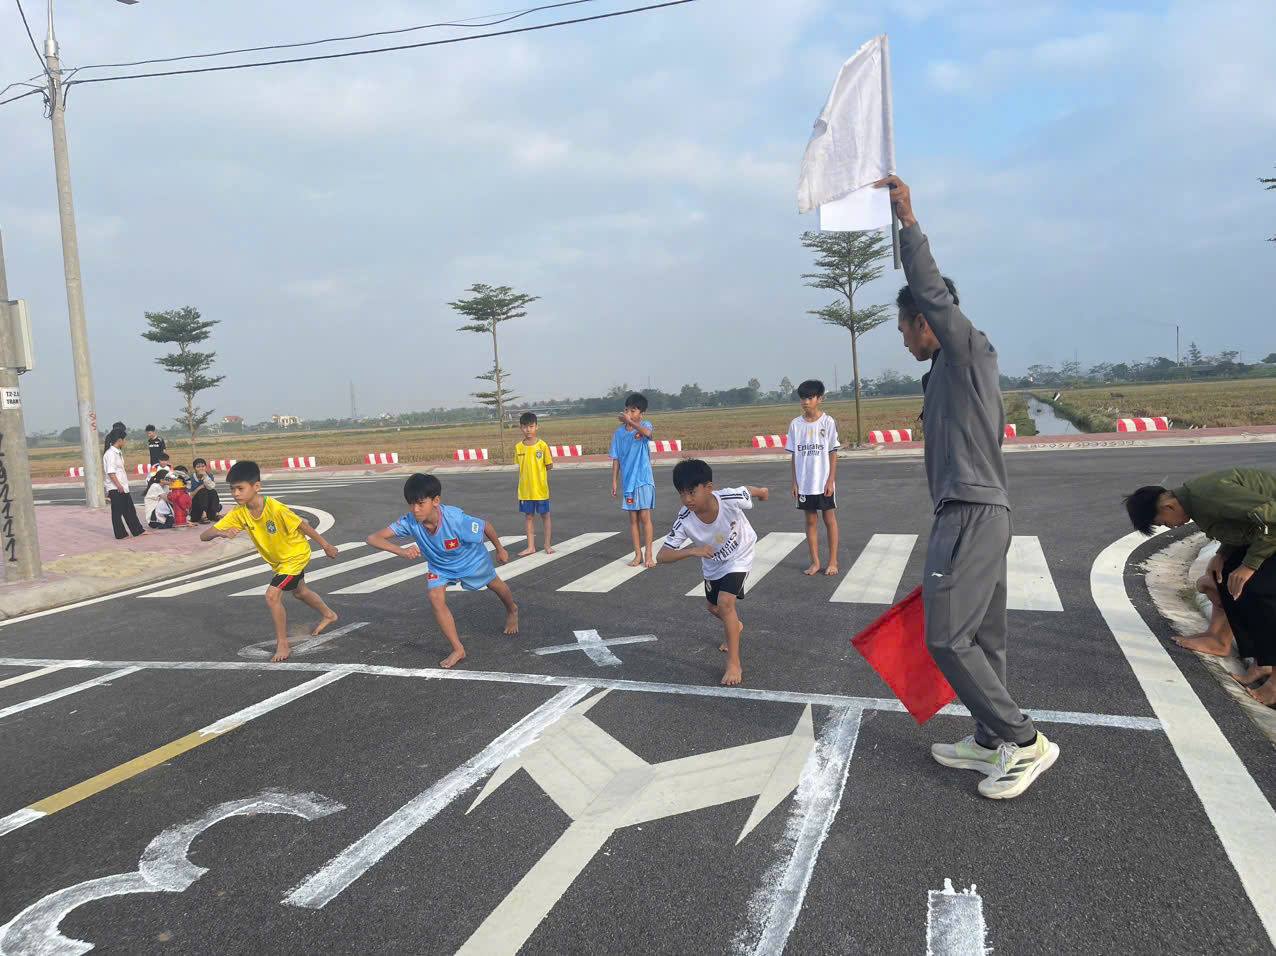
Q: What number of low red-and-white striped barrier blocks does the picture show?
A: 12